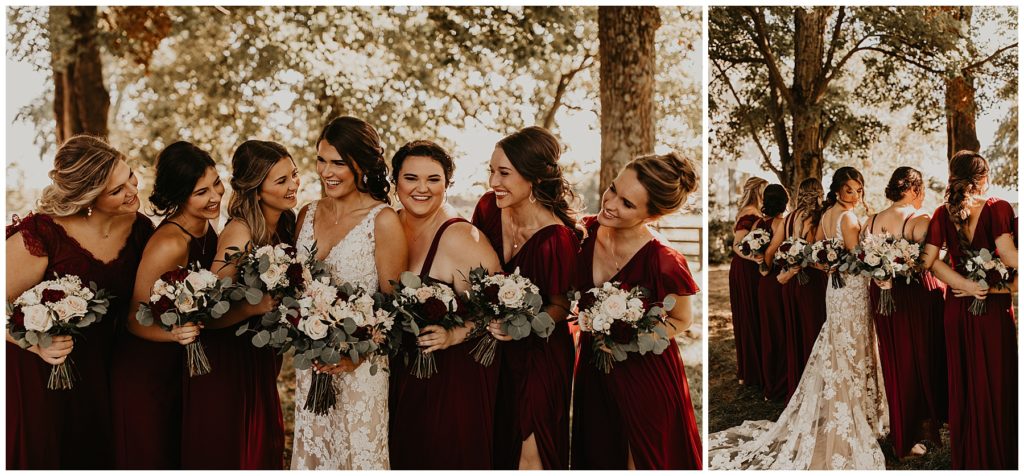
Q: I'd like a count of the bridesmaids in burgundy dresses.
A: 6